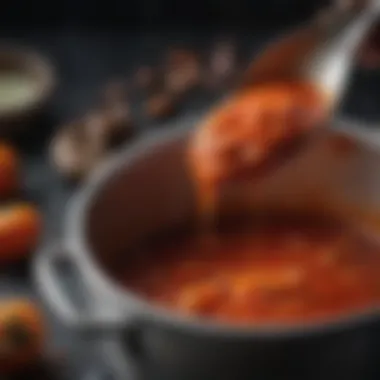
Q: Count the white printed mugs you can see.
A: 0